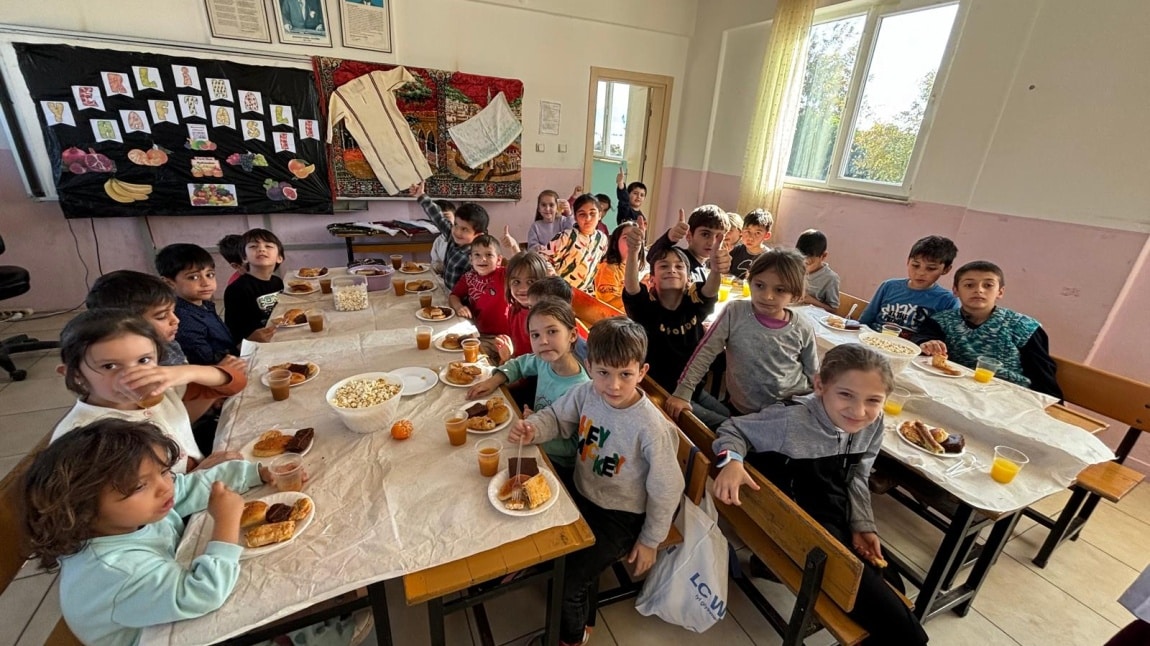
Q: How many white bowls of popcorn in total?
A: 2